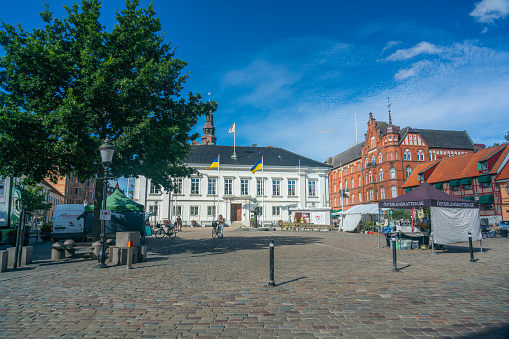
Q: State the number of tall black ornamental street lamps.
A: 1